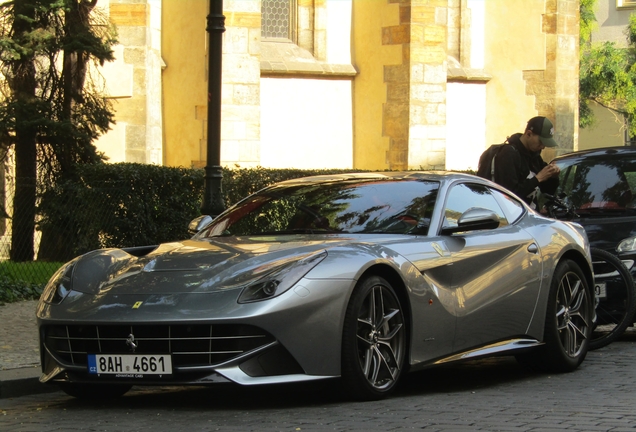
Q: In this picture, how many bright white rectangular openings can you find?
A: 2